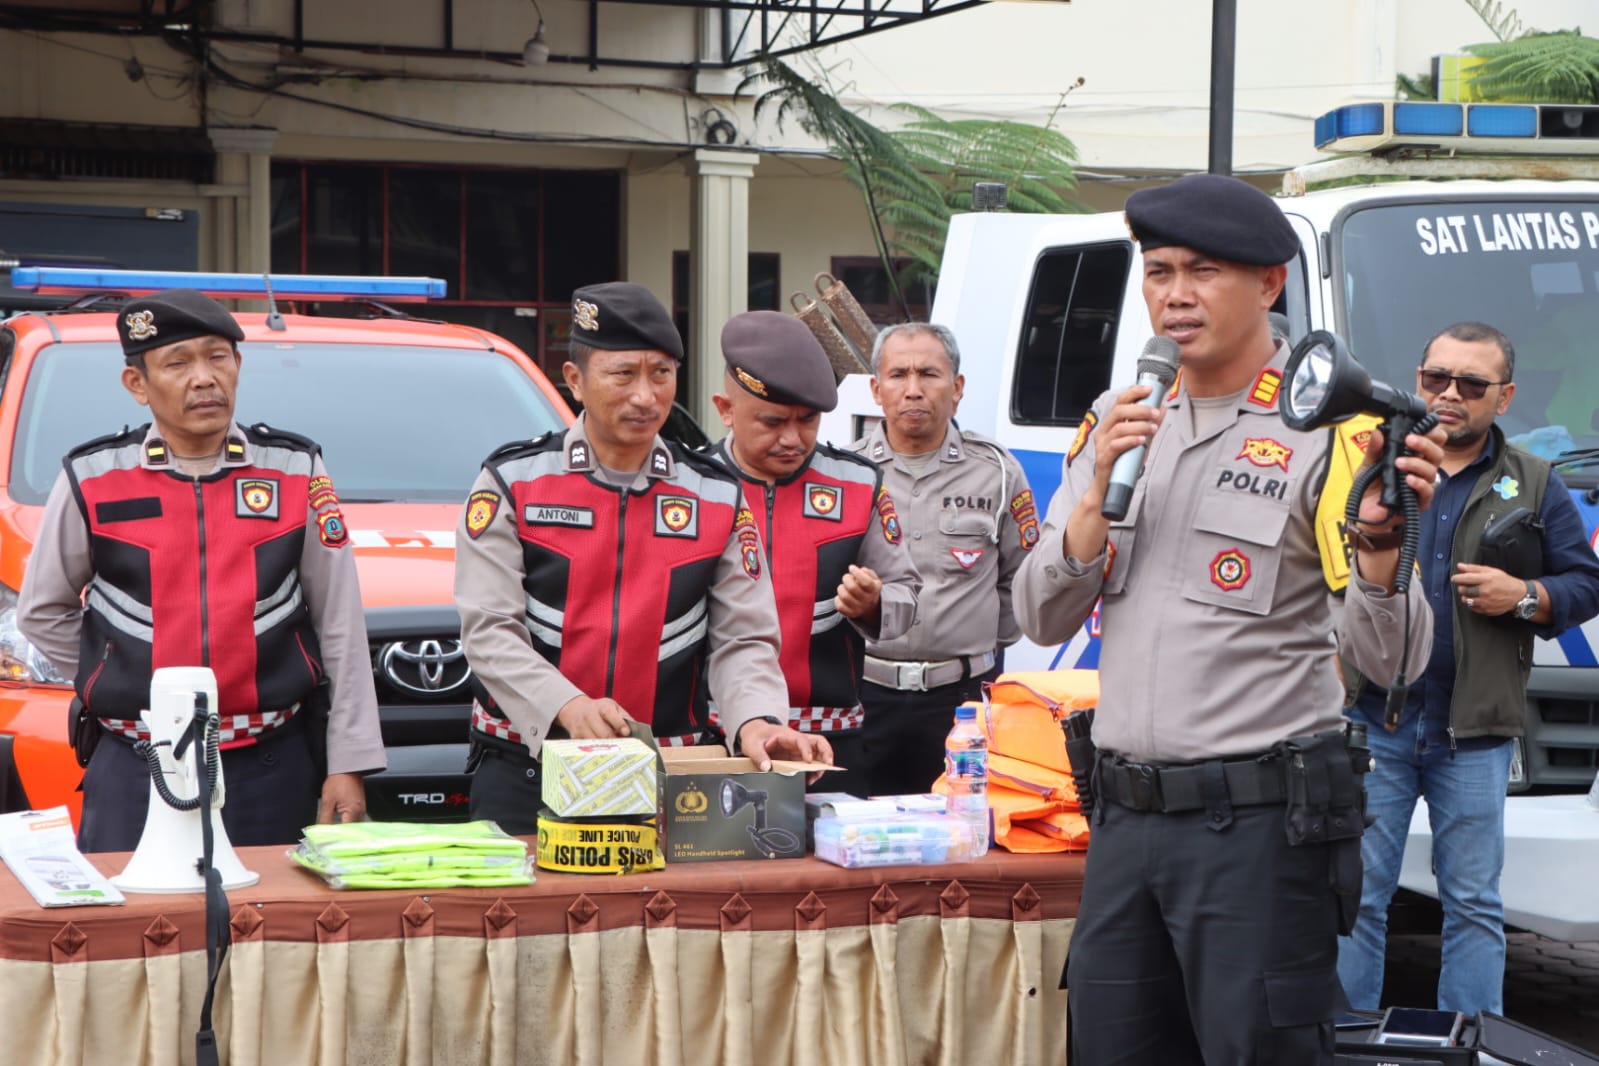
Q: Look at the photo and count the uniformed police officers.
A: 5